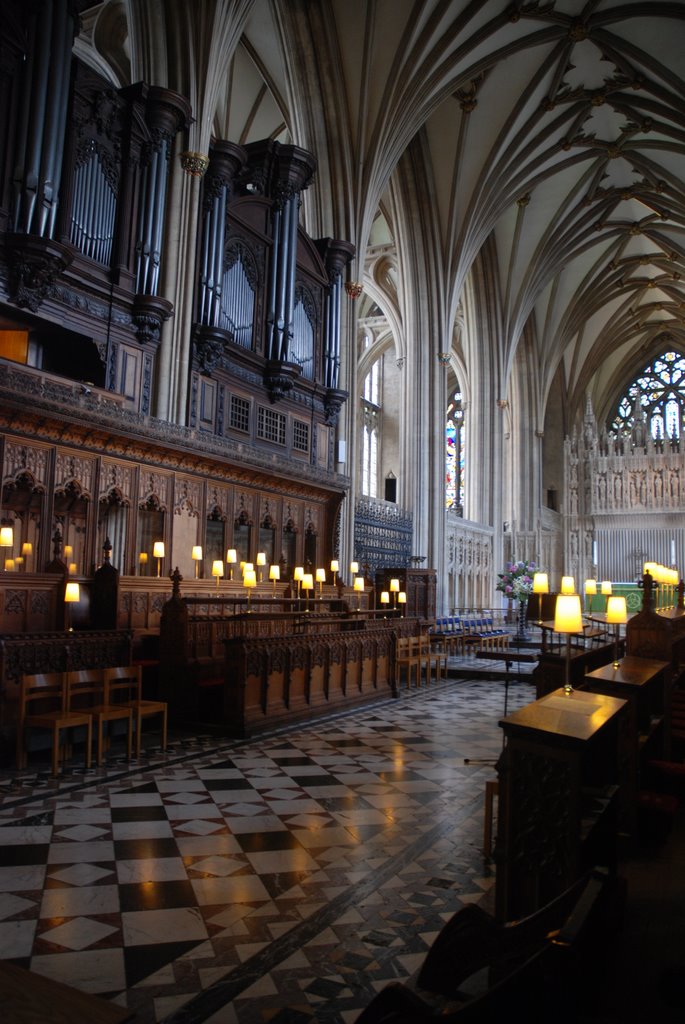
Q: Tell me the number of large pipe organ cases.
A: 2